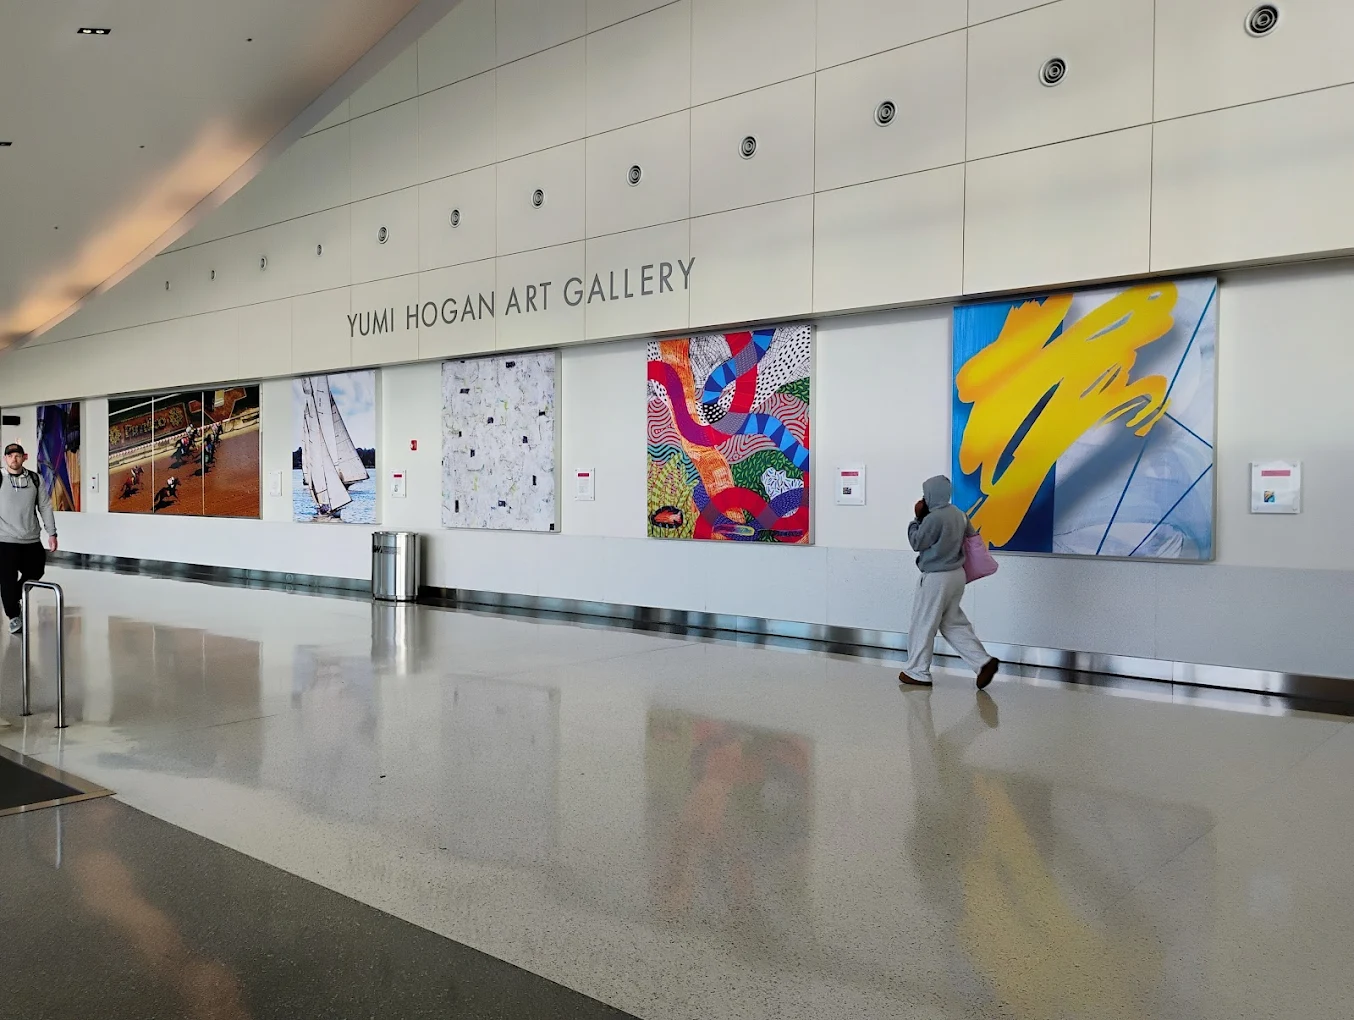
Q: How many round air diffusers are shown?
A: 12